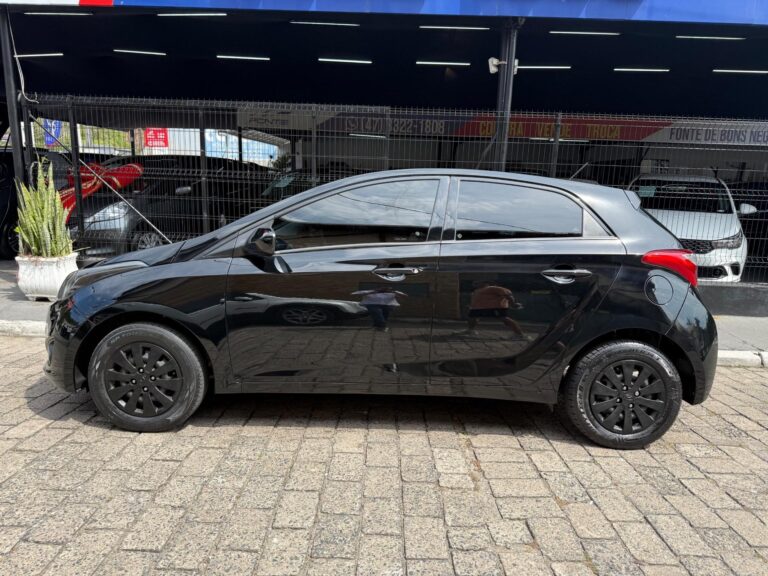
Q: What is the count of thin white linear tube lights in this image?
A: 14